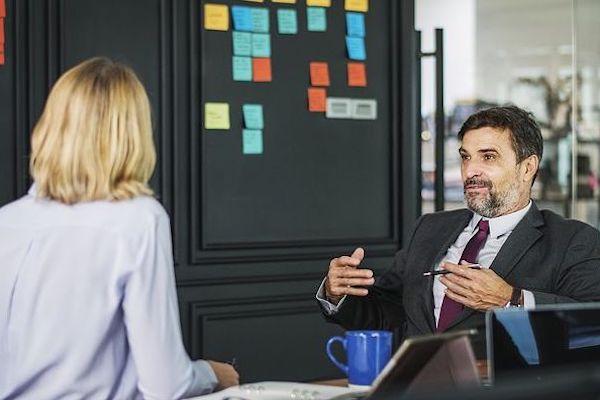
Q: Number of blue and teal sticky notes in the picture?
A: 11